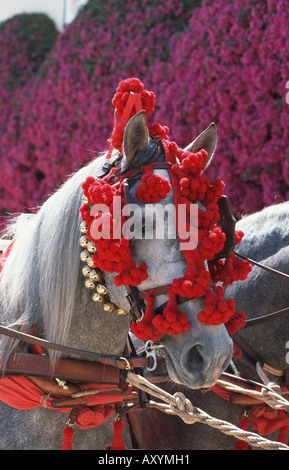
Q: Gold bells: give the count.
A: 13